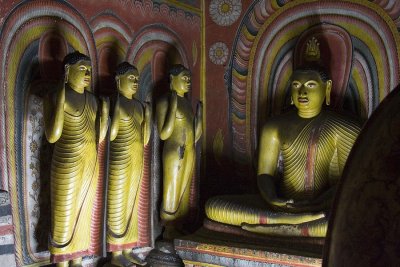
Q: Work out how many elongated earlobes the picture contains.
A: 5